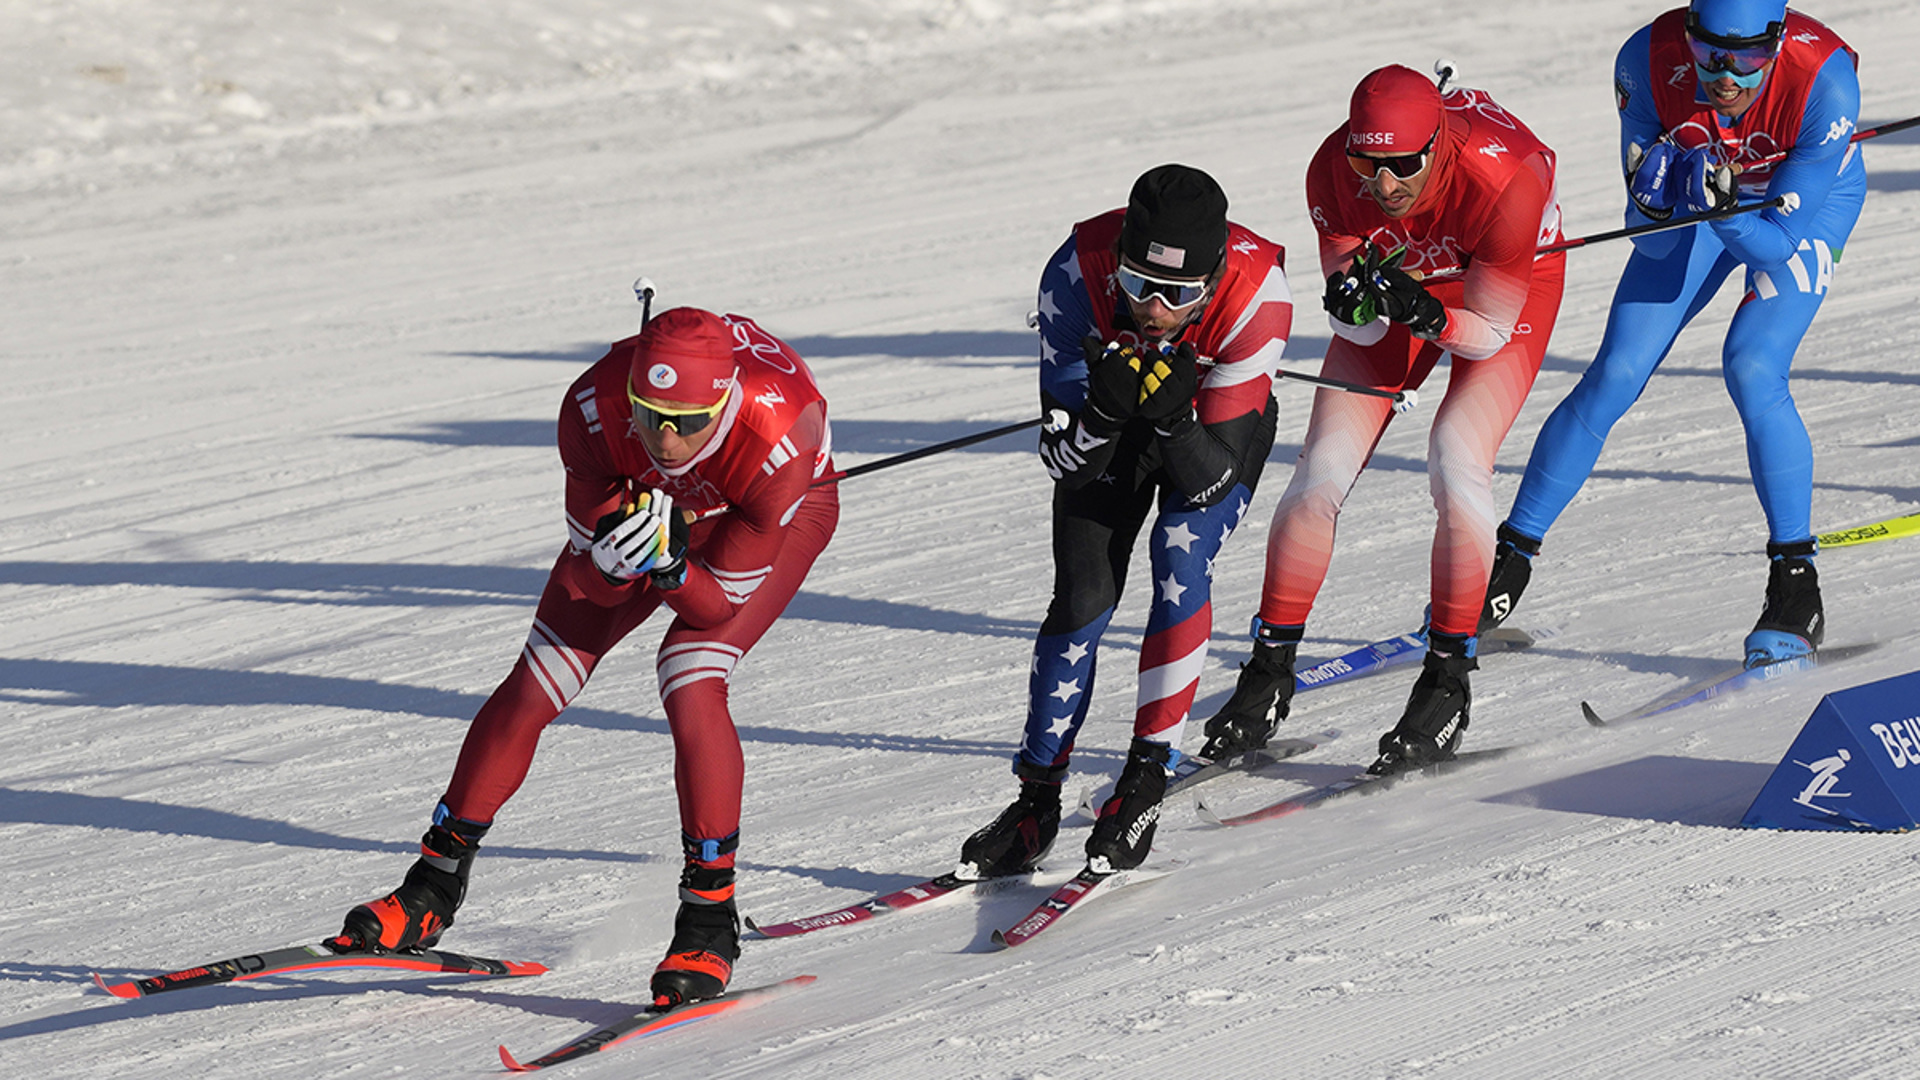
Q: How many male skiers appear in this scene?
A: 4